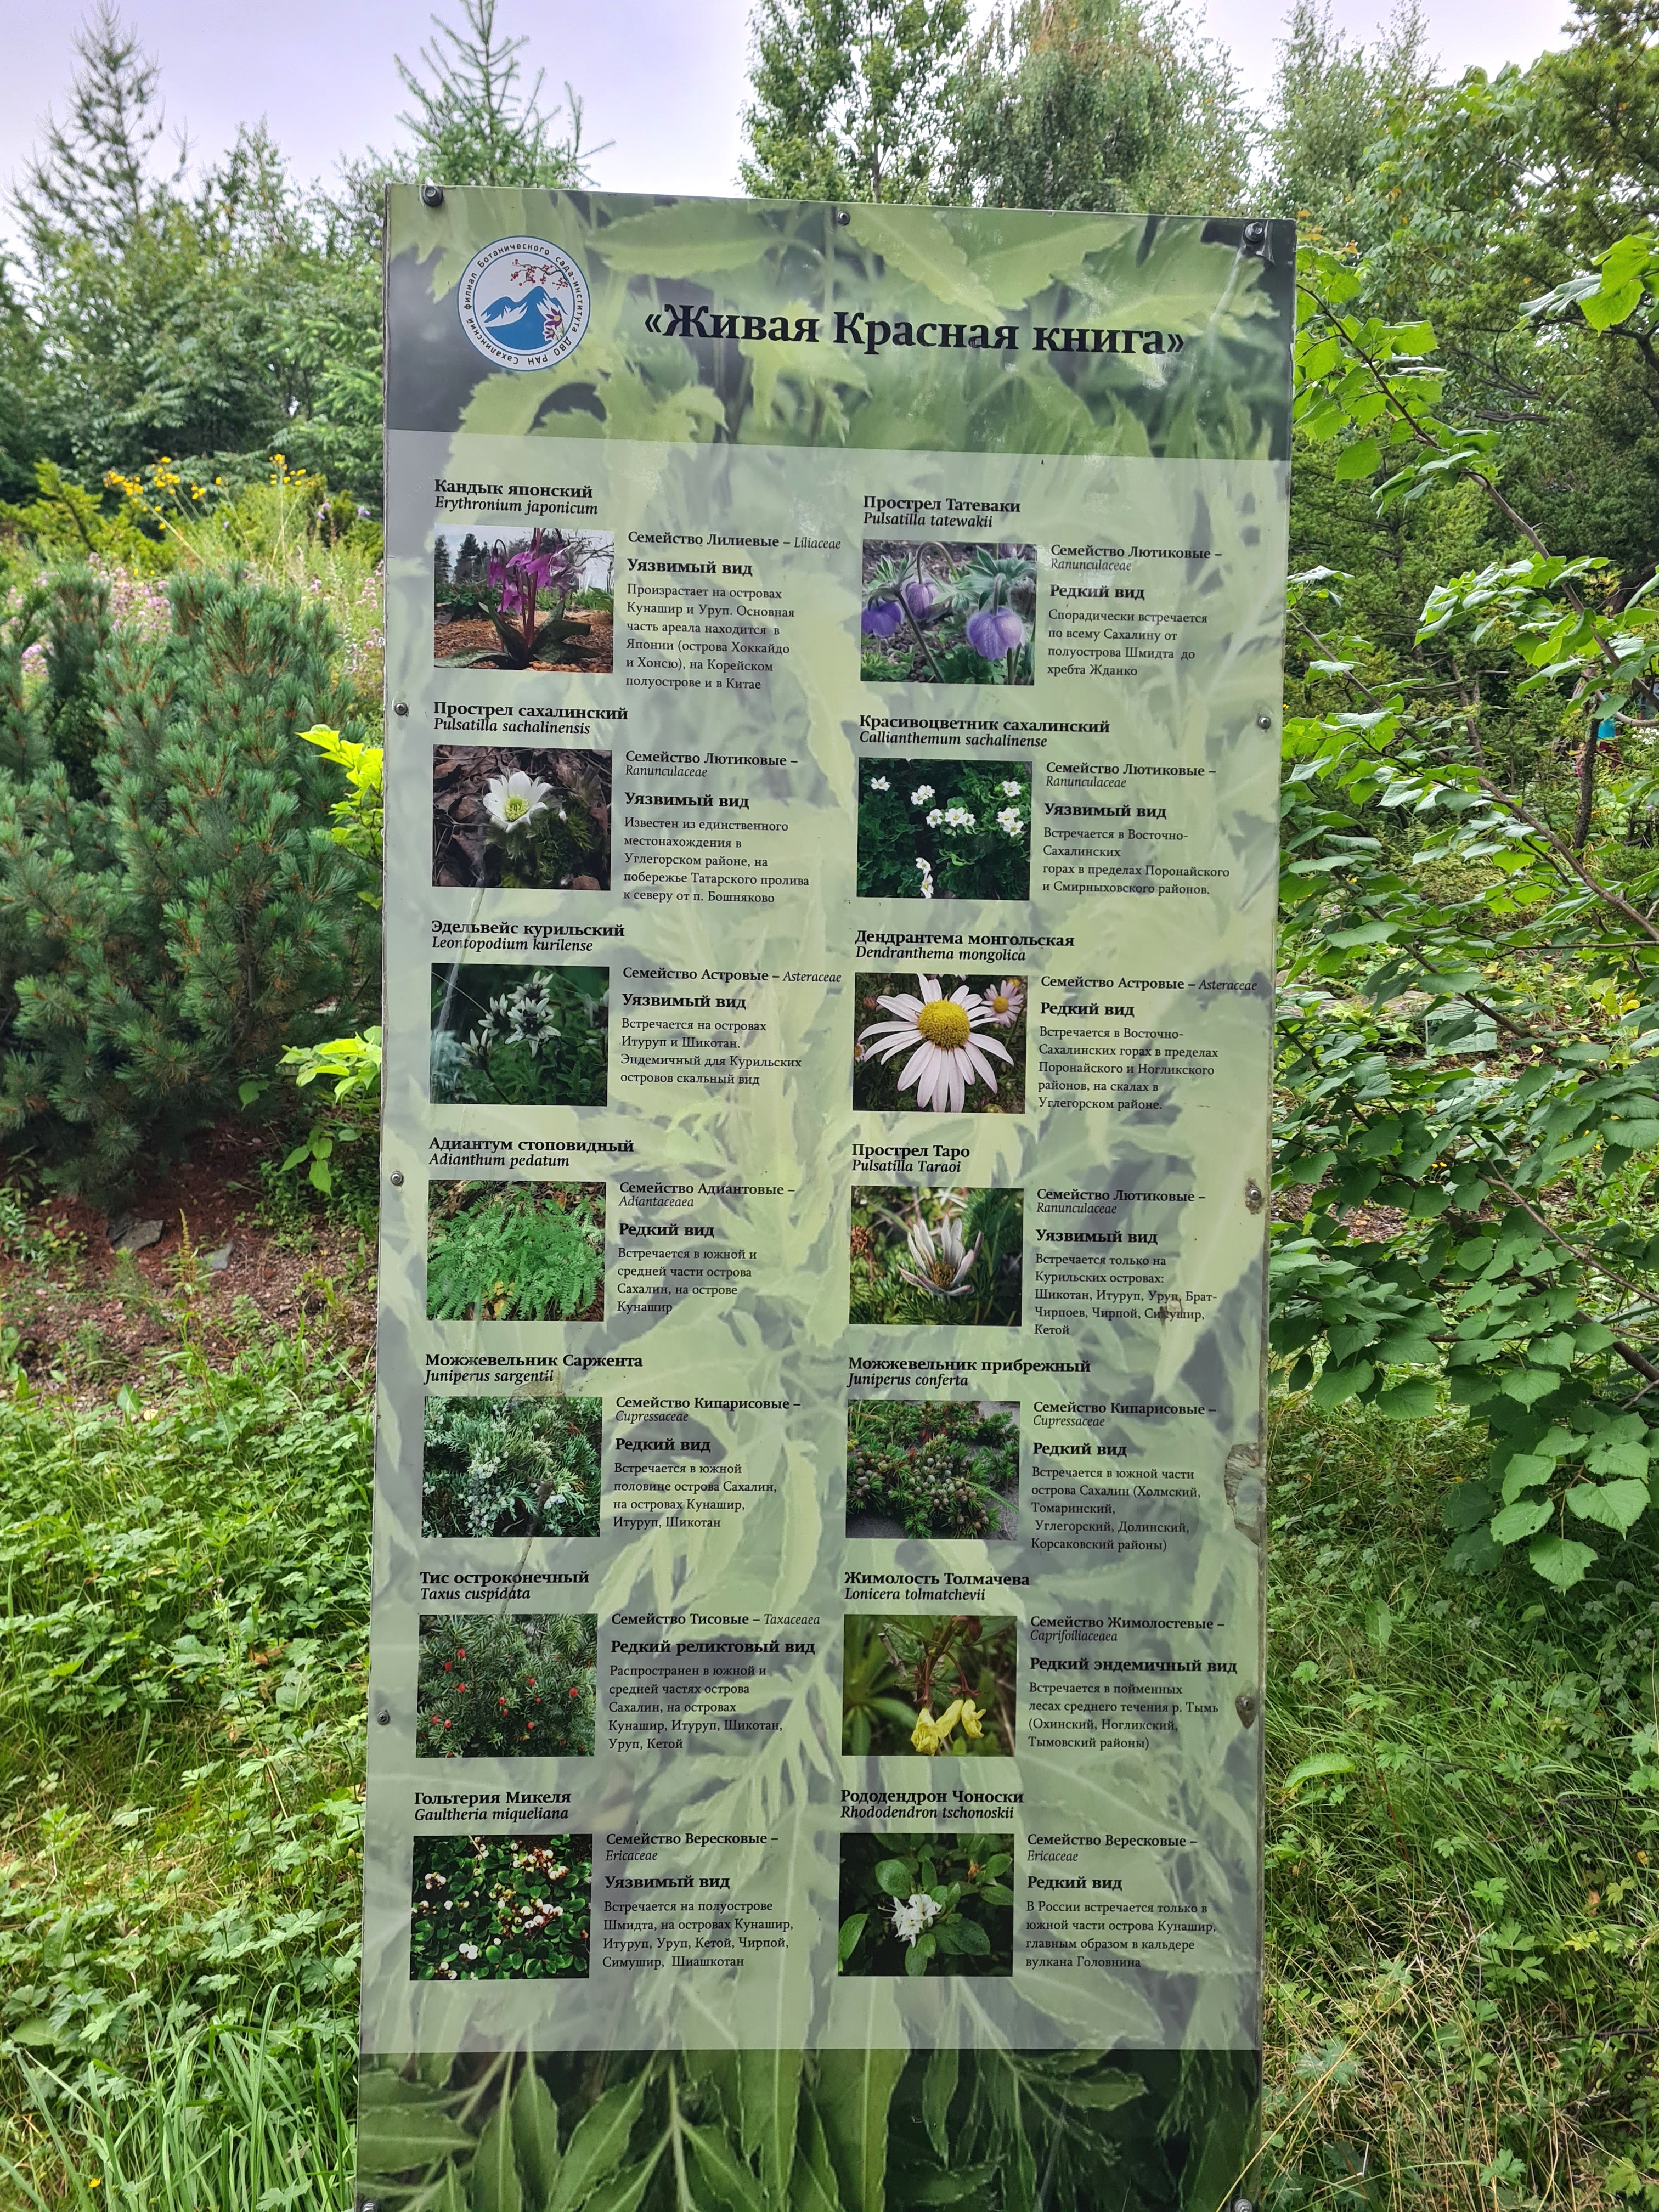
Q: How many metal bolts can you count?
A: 11